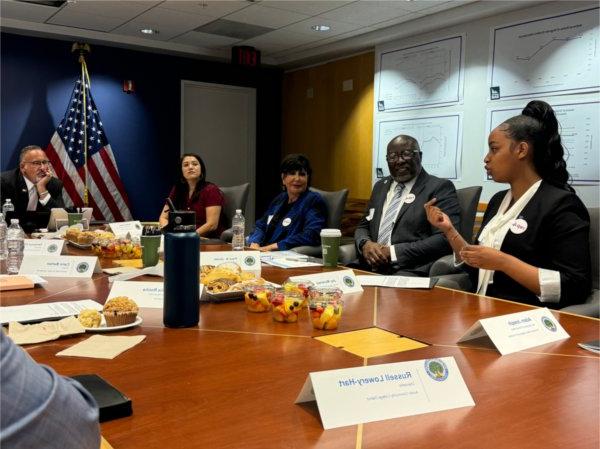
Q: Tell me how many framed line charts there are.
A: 4